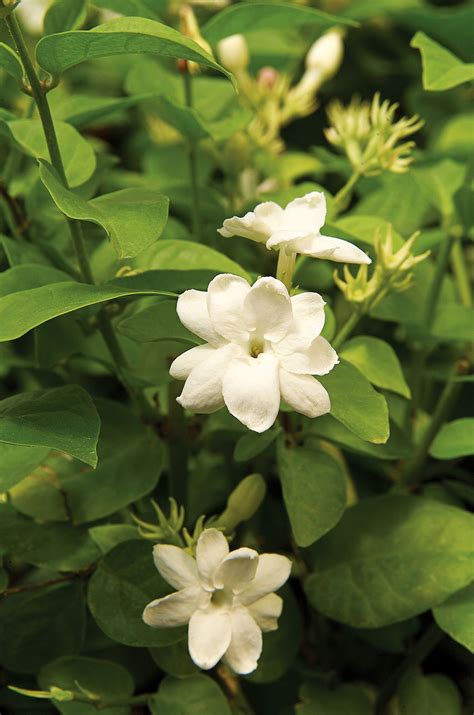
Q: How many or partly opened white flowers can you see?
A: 3